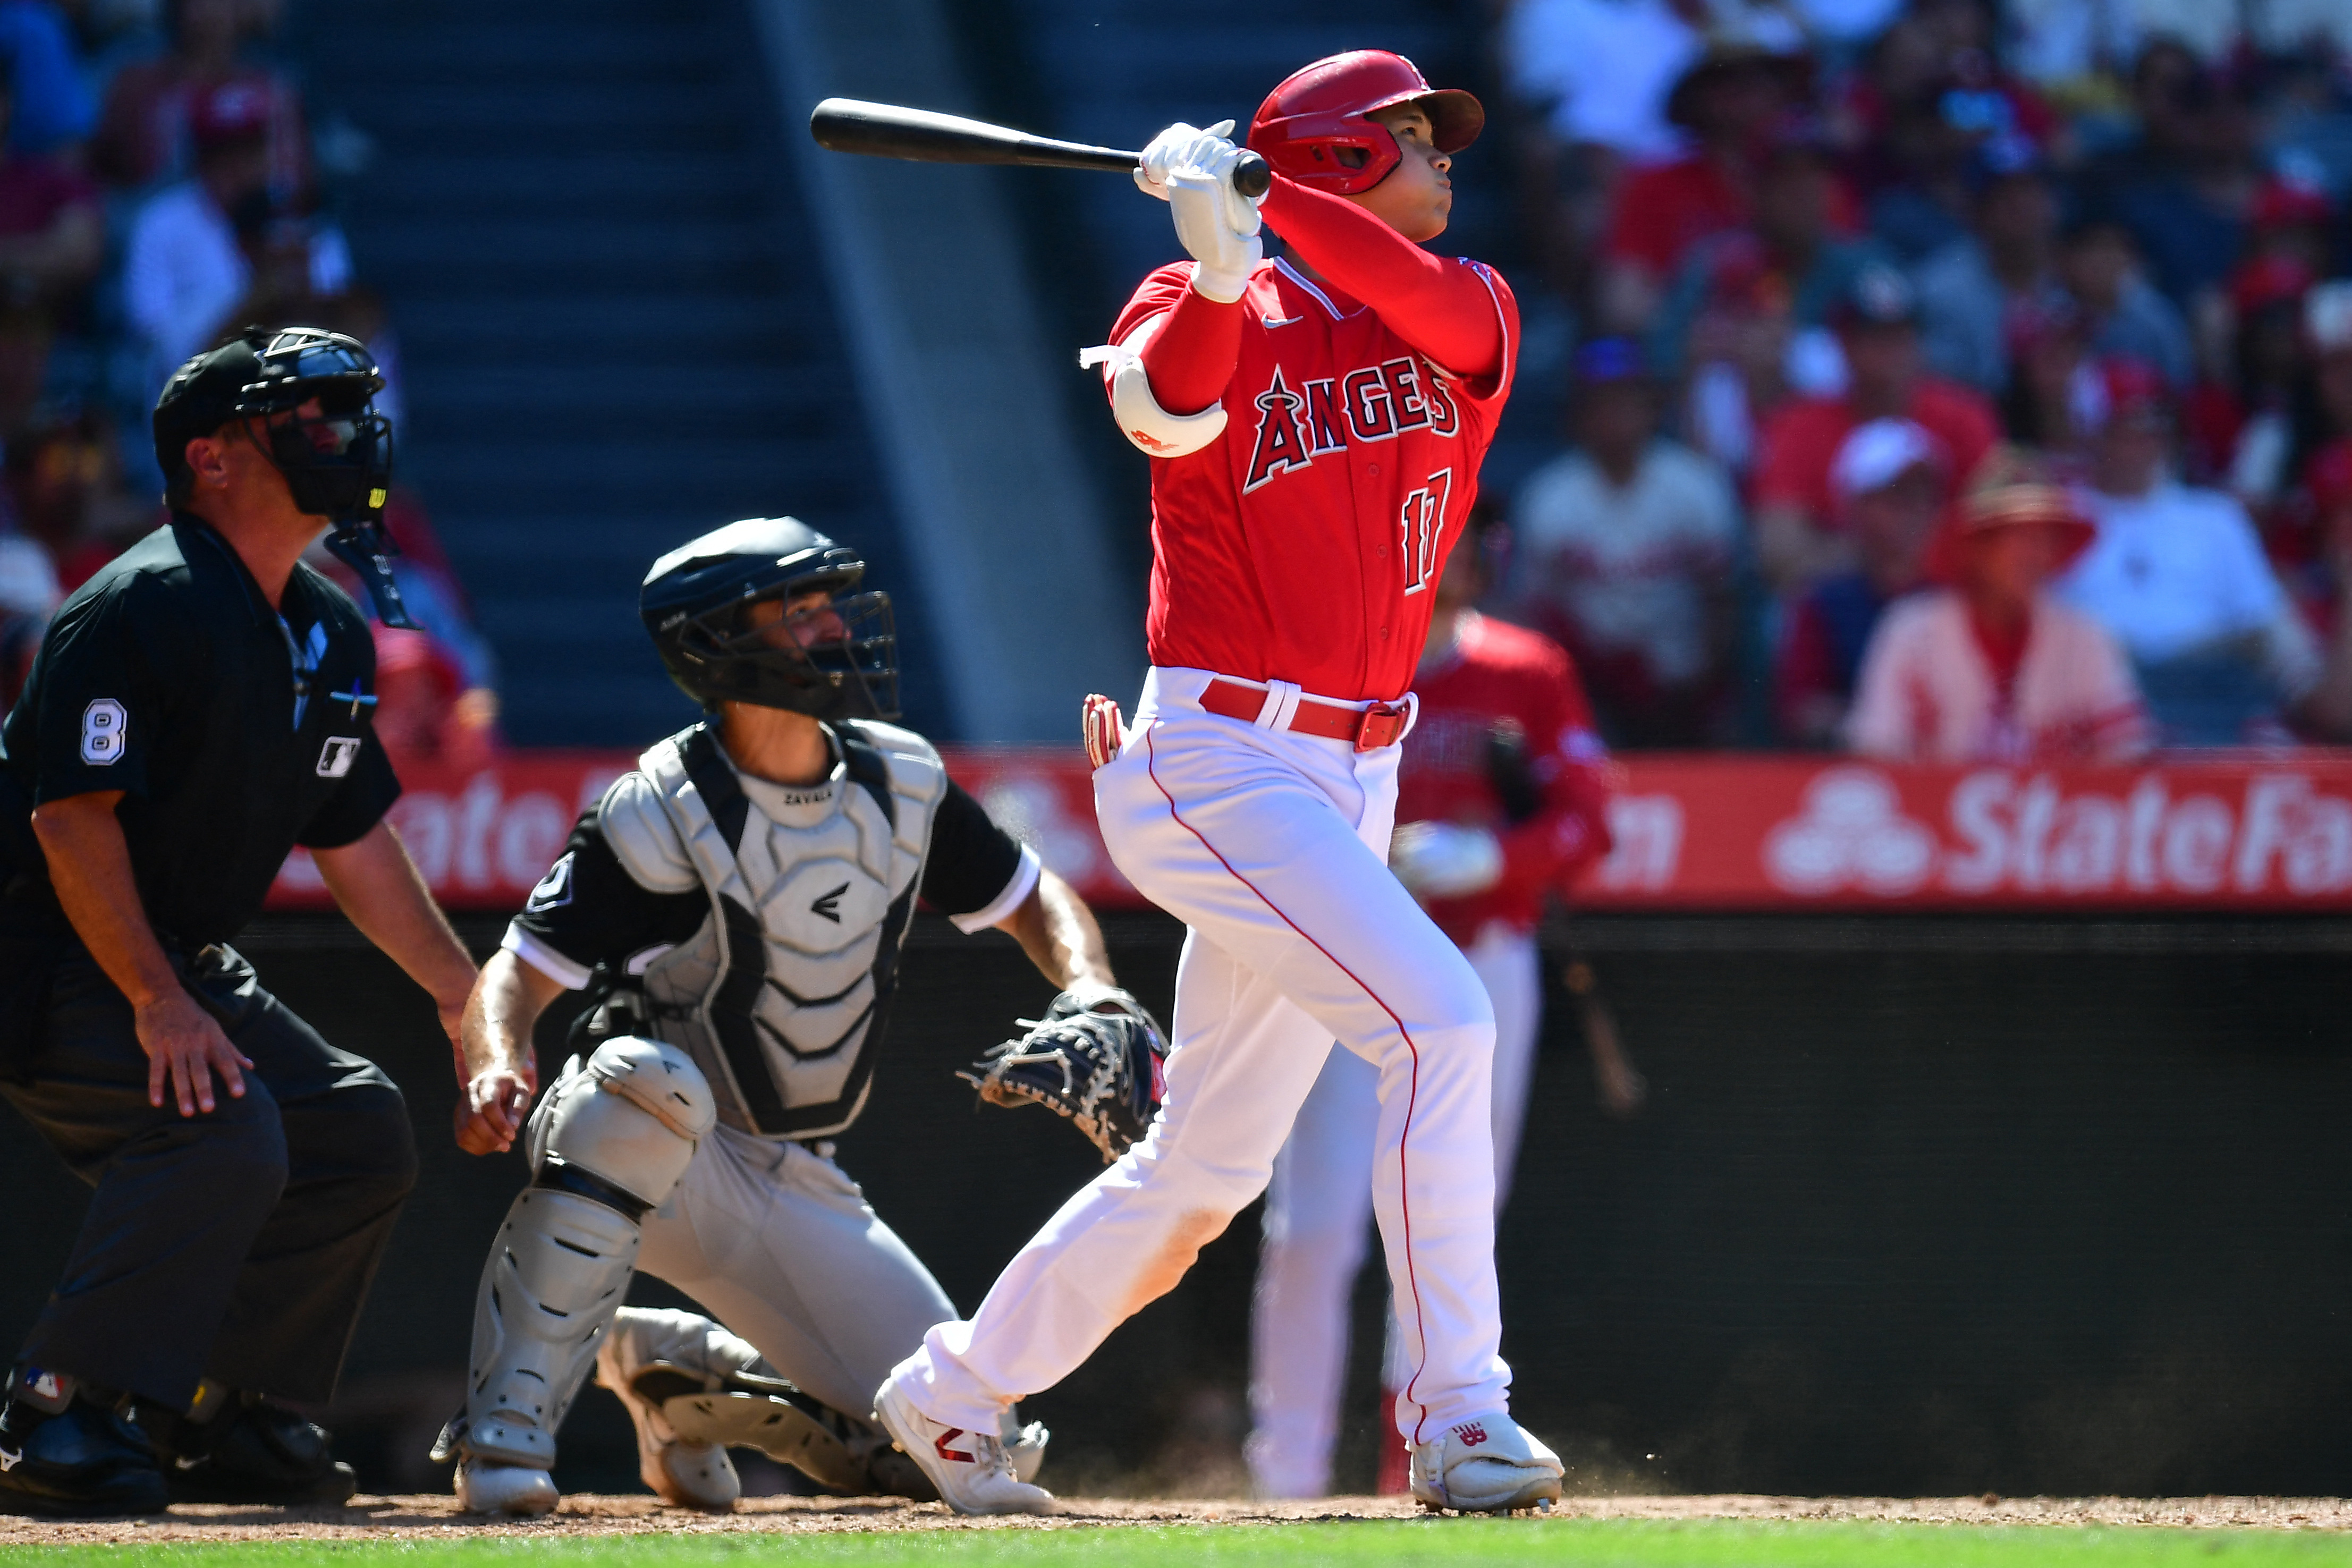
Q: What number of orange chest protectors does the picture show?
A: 0